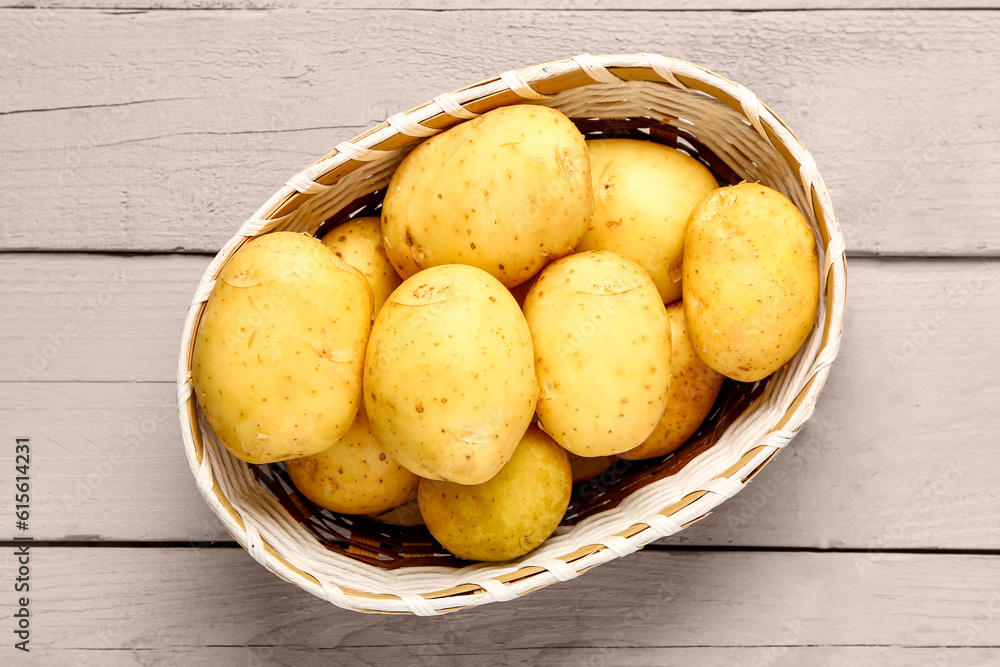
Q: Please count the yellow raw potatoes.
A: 10